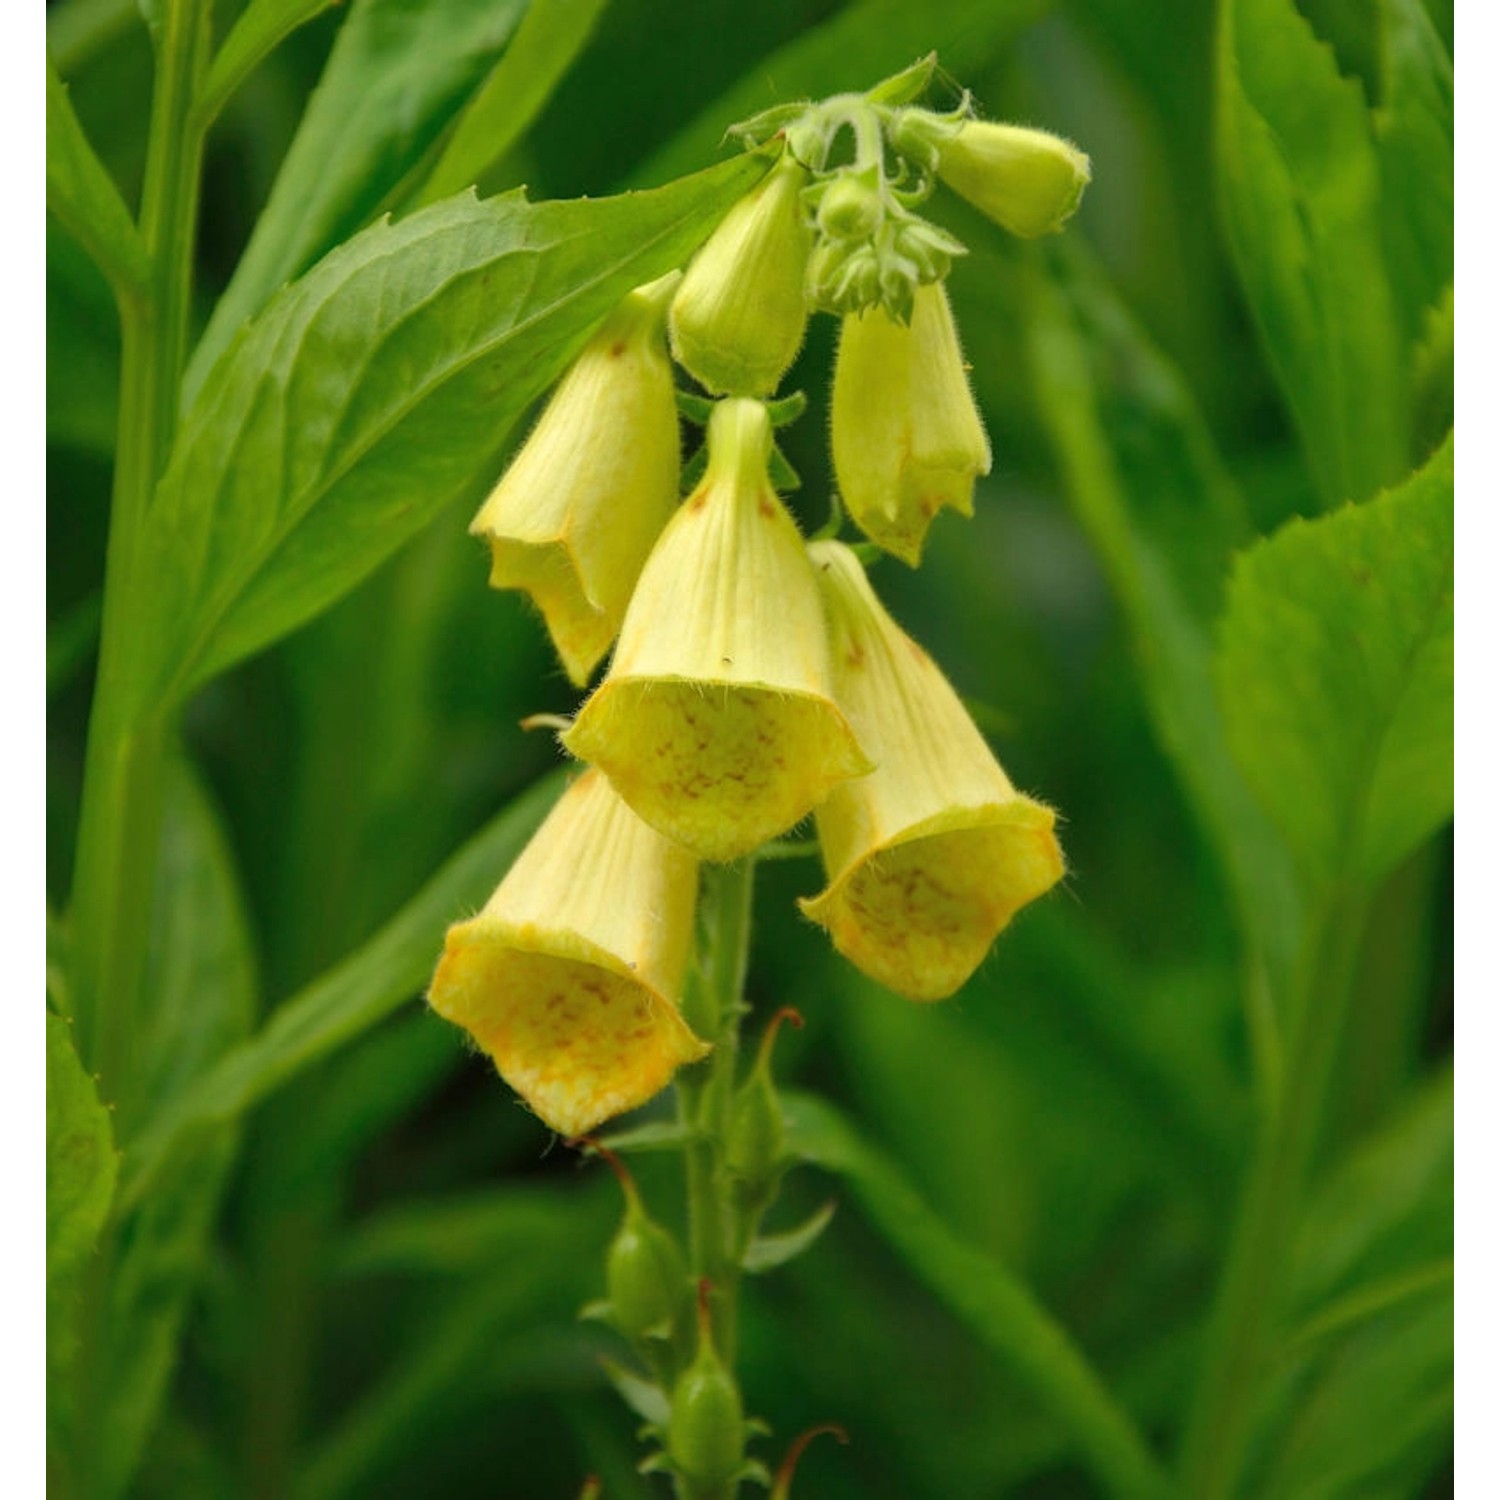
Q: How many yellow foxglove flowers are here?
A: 7